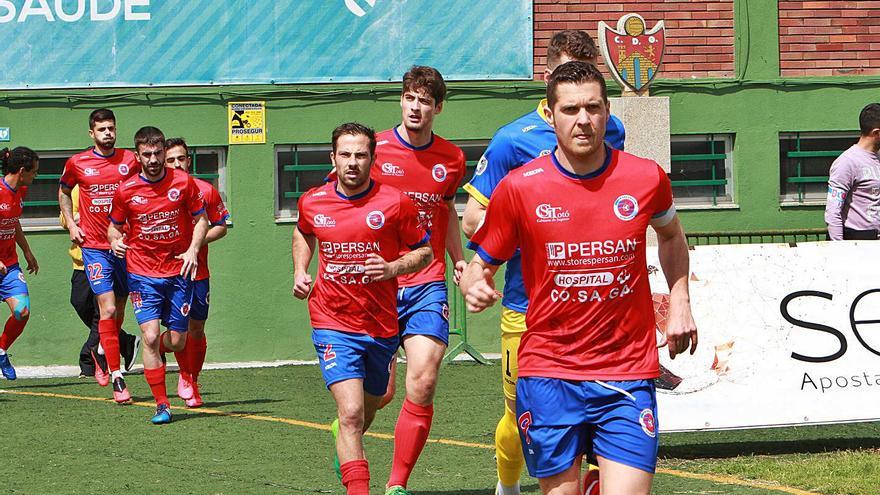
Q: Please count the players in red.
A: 7